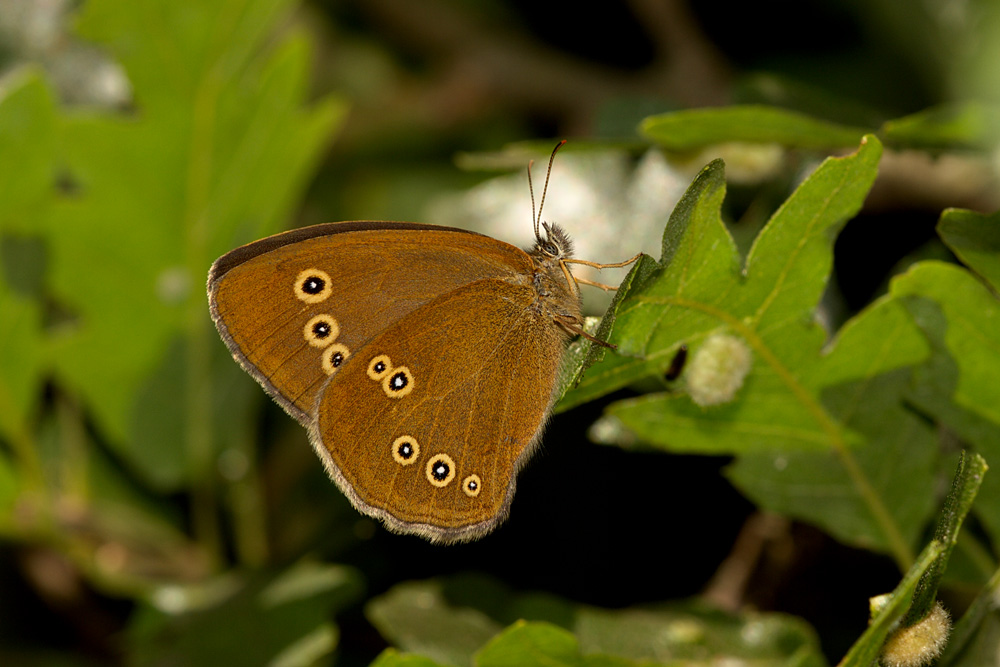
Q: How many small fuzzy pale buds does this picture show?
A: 2